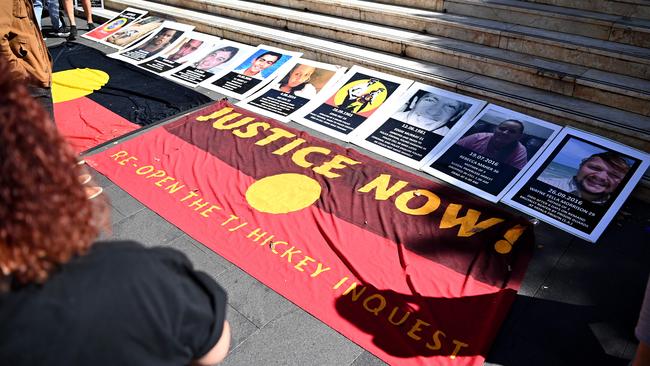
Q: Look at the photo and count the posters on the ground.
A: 11